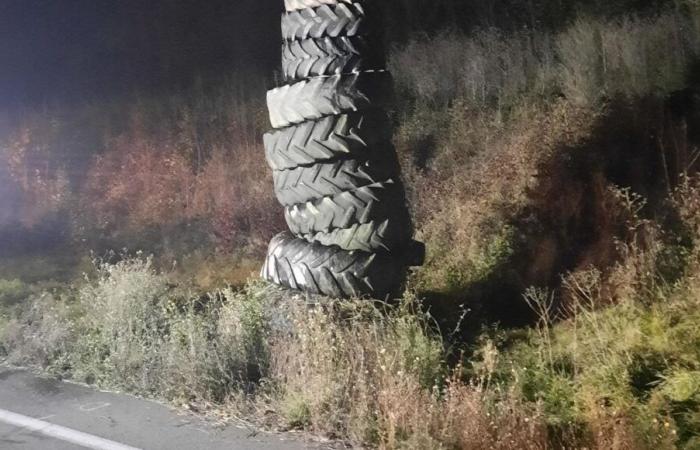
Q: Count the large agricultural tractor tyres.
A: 9